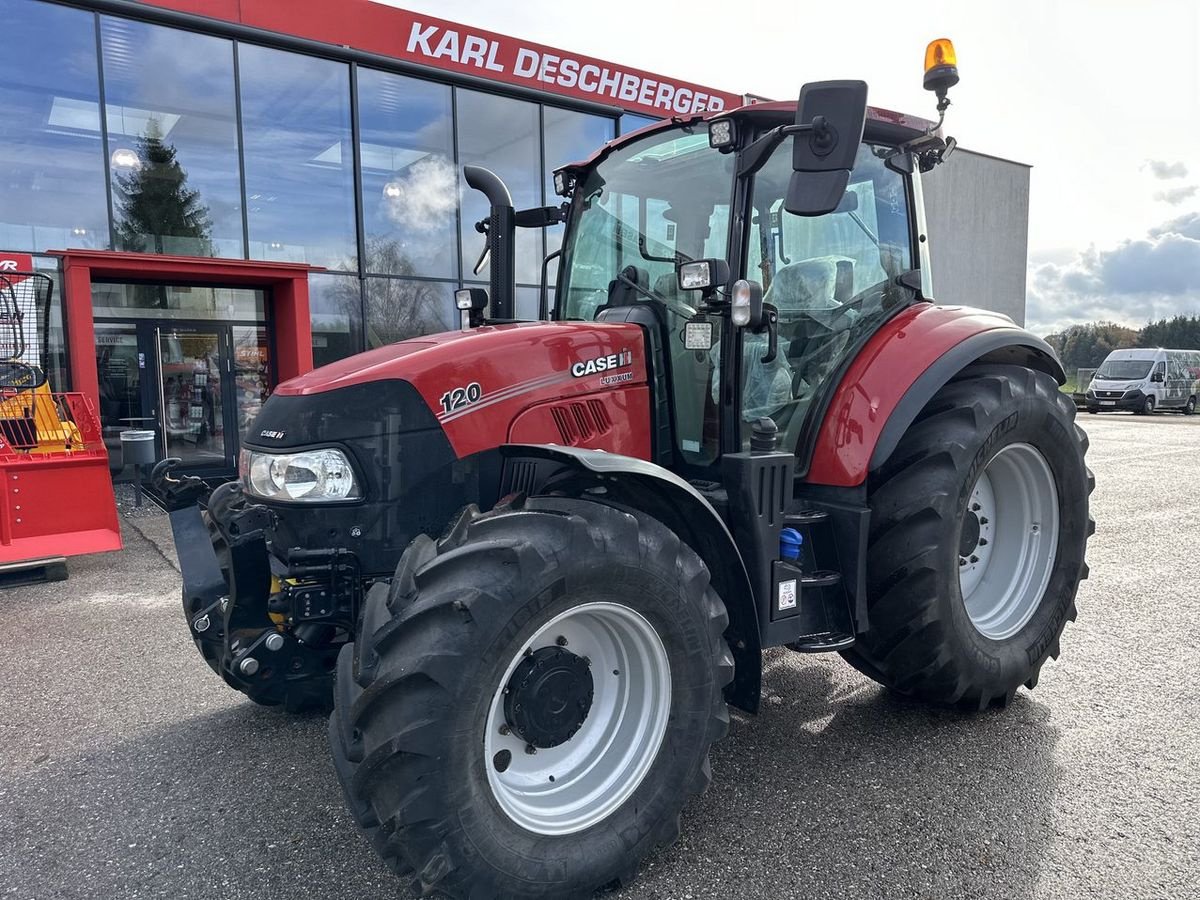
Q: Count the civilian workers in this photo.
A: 0